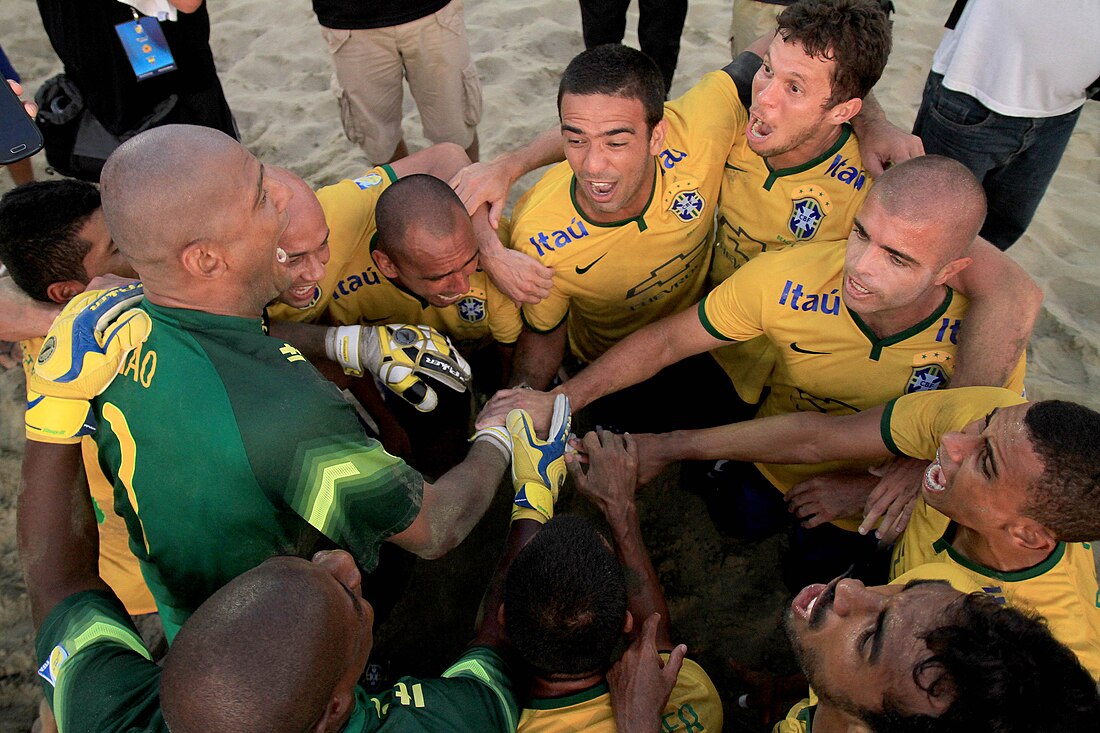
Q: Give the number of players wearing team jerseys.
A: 11